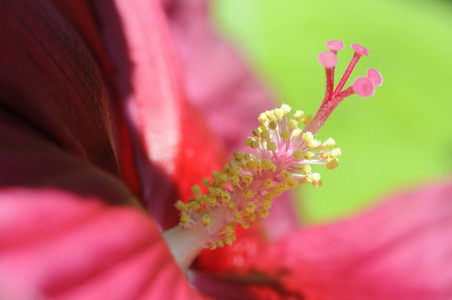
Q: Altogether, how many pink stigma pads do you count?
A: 5